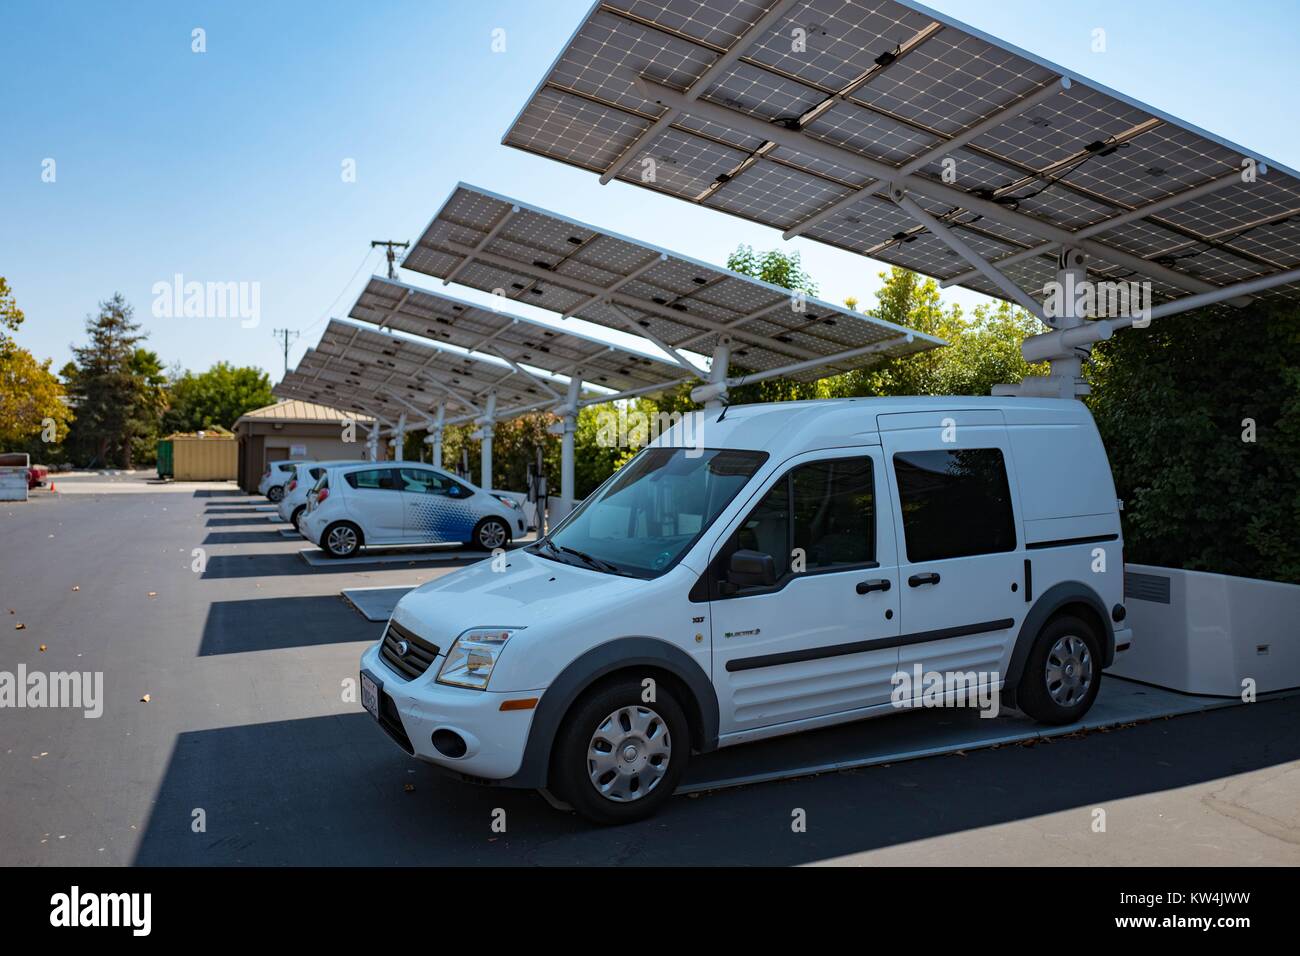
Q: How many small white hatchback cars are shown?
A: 3